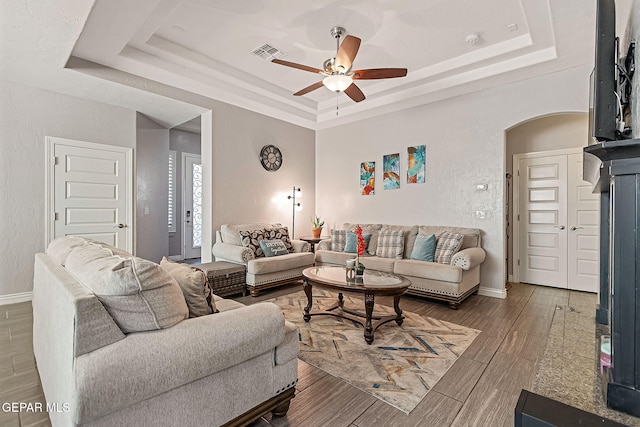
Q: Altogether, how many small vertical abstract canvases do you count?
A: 3